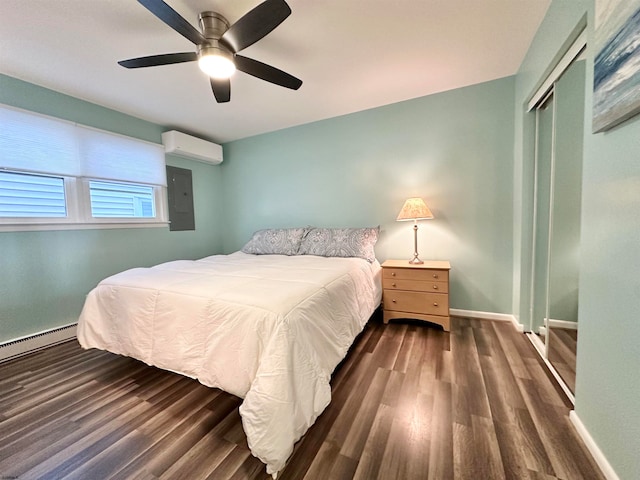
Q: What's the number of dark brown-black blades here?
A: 5